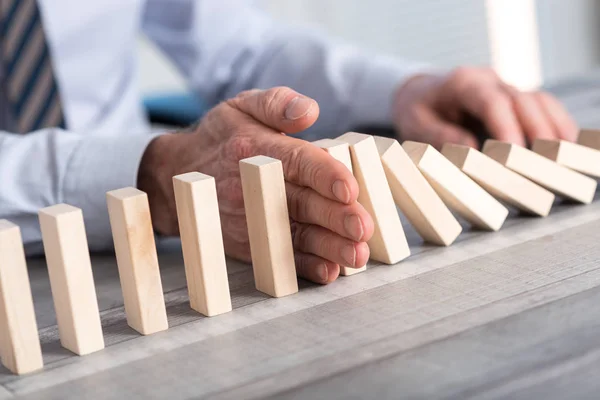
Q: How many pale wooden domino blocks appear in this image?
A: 13